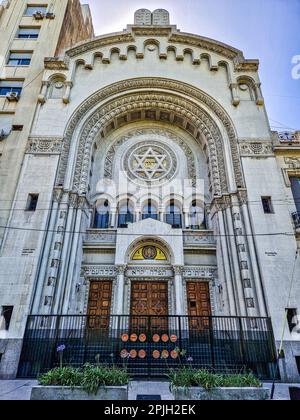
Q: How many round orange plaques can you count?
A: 12